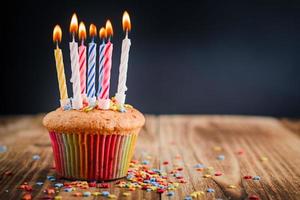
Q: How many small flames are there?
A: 7